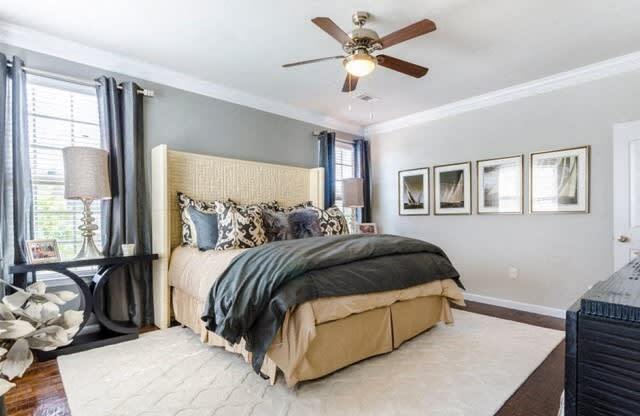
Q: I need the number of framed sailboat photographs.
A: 4